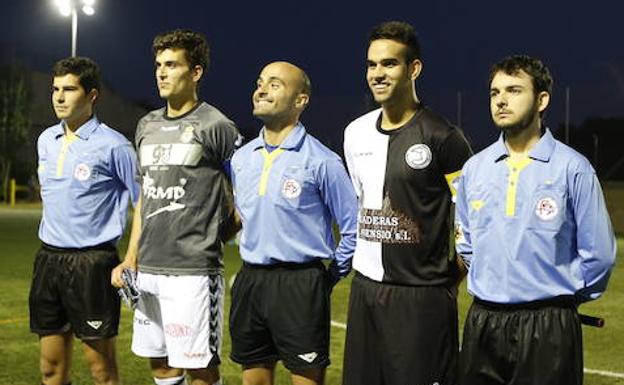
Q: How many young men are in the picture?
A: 5